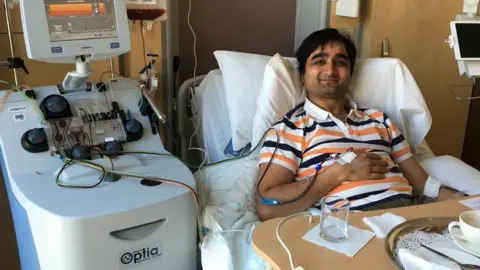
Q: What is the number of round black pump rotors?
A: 5